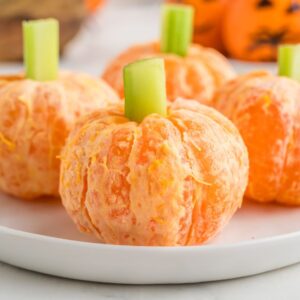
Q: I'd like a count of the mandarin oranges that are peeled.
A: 4